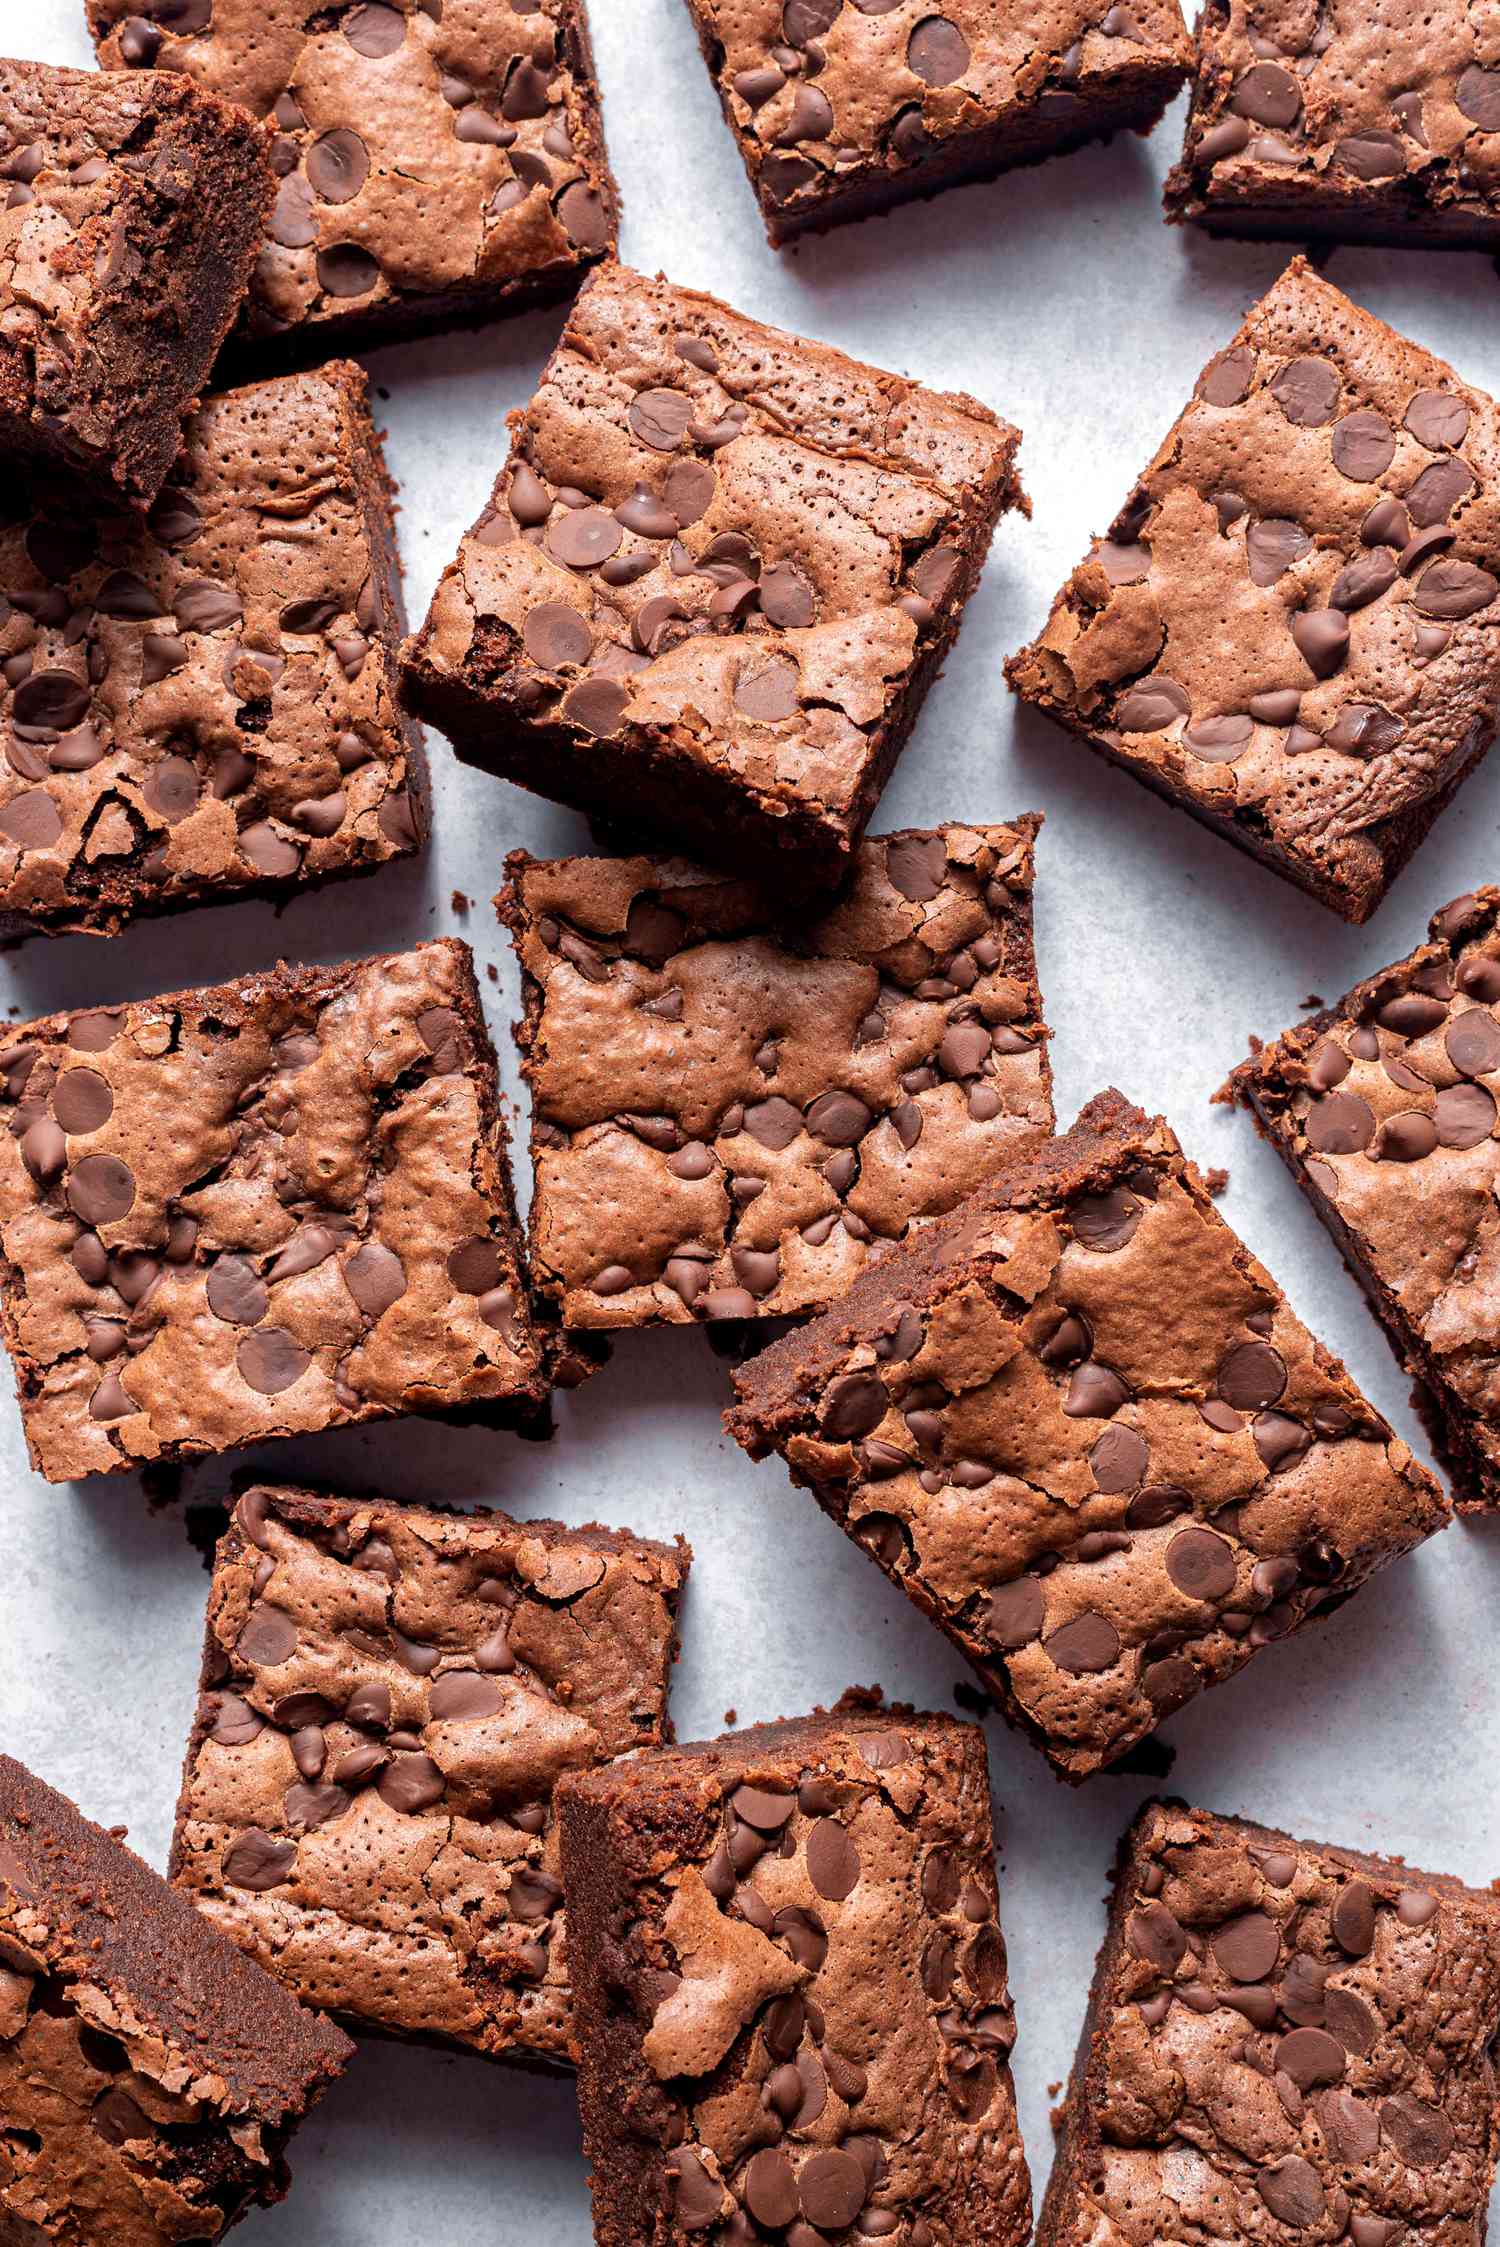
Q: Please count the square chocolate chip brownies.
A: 15